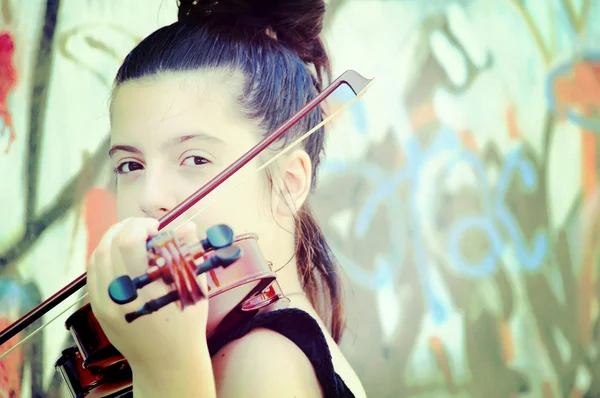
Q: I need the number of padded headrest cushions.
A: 0